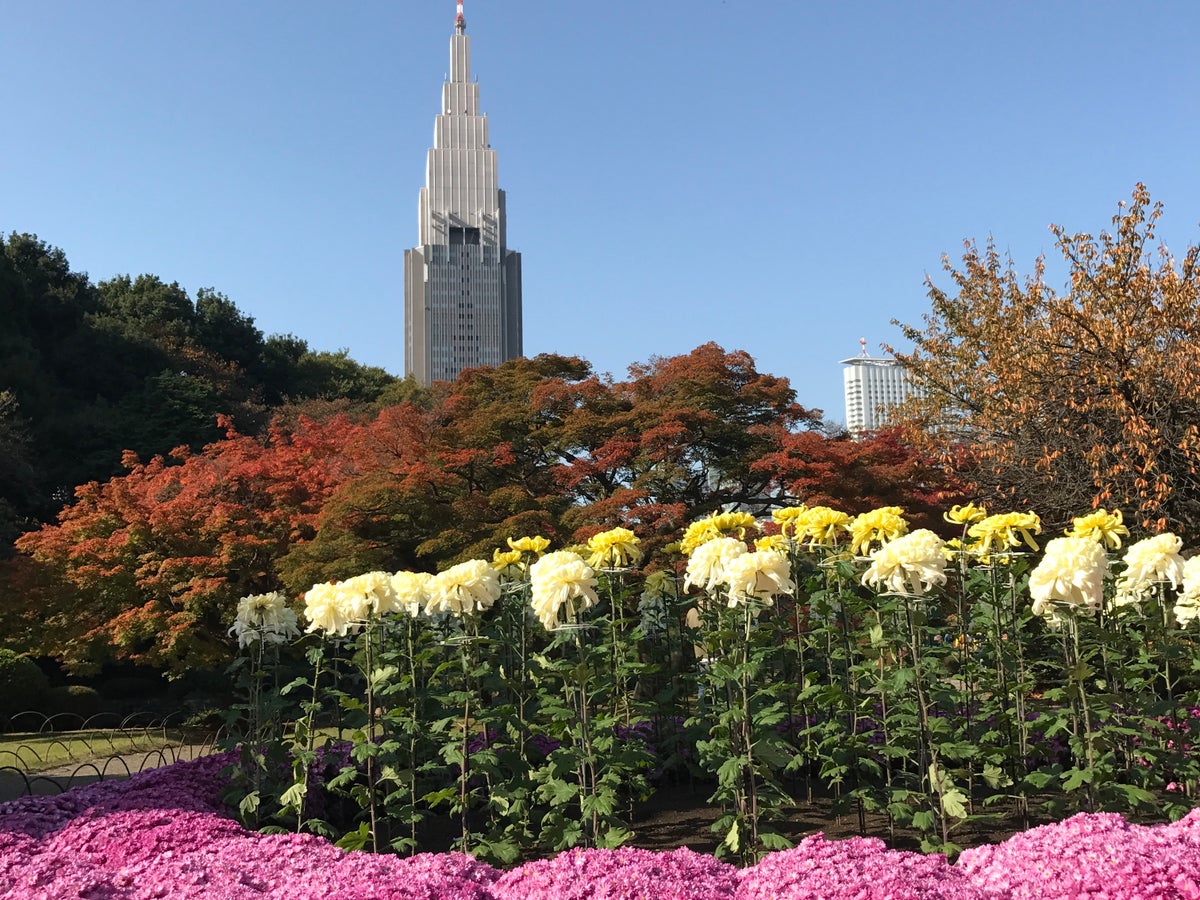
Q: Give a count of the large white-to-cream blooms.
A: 12